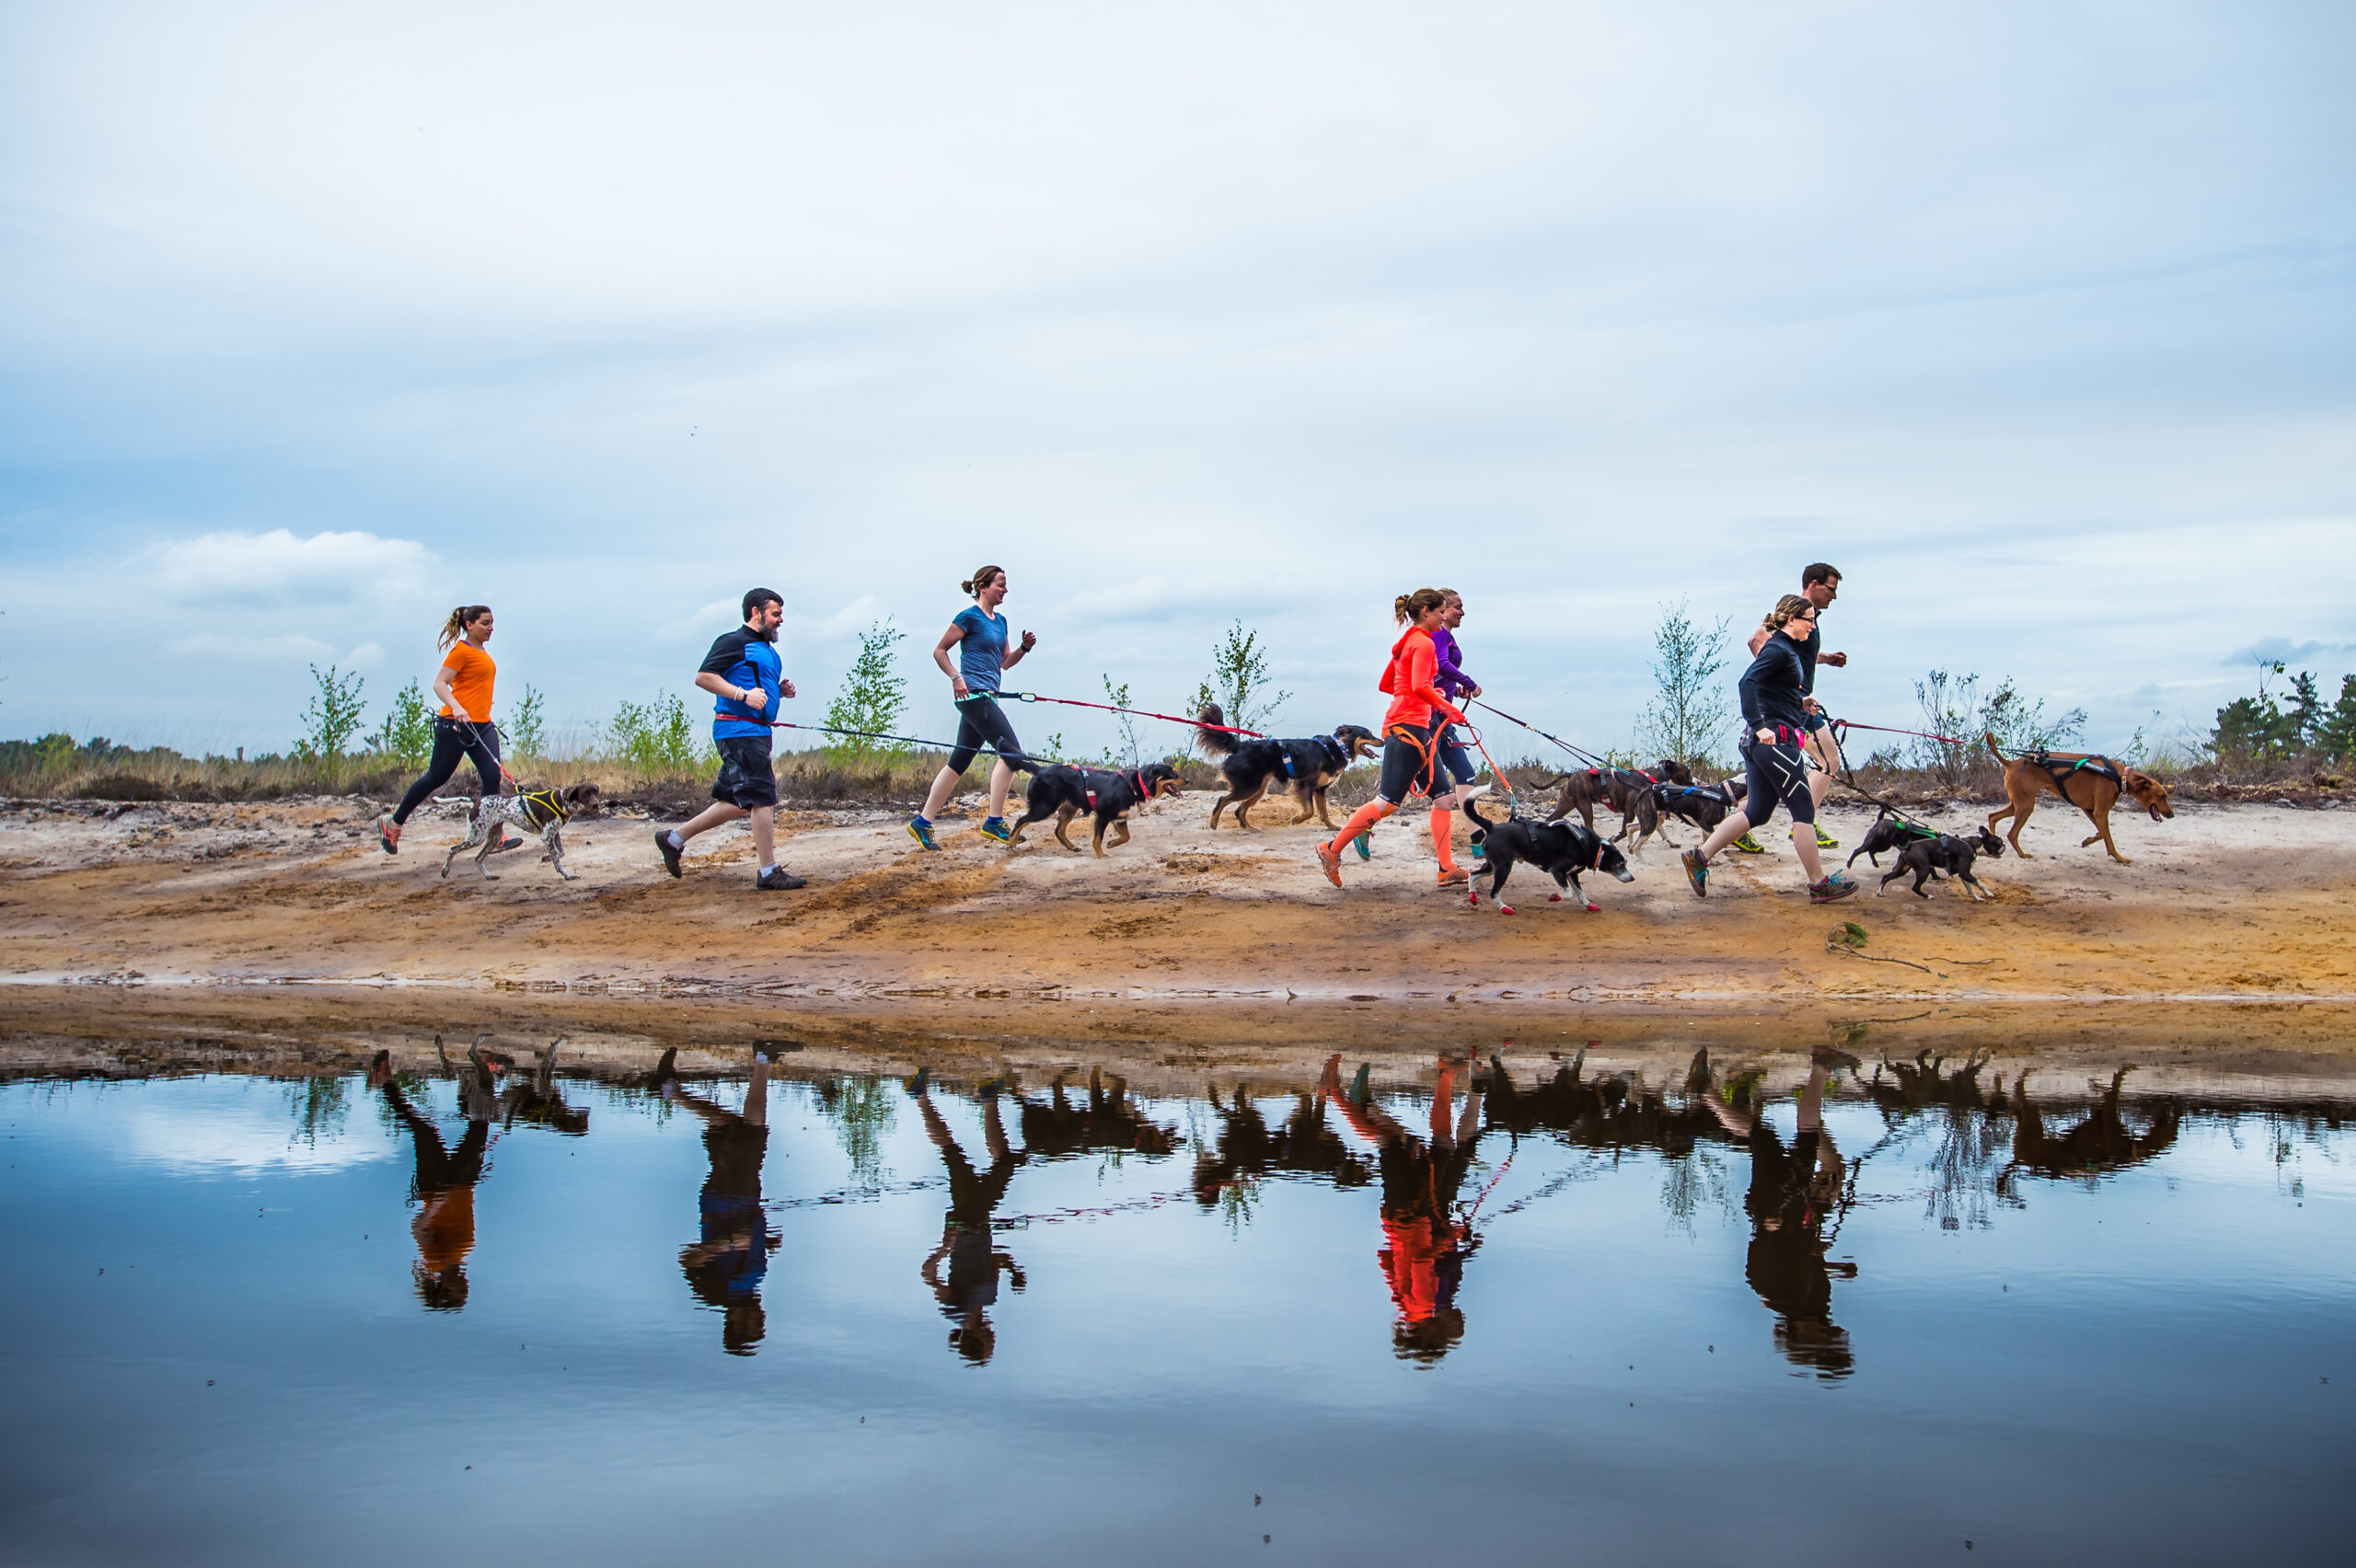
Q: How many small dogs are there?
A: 2